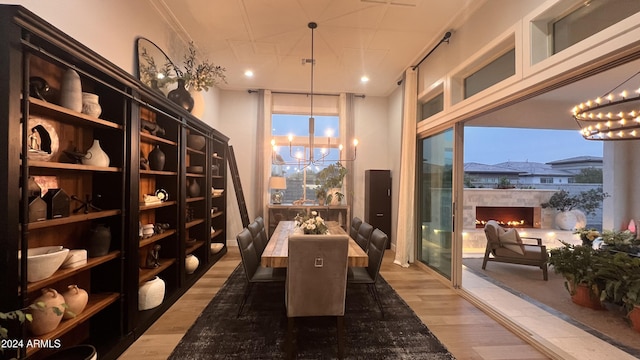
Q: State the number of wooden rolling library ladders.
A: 1